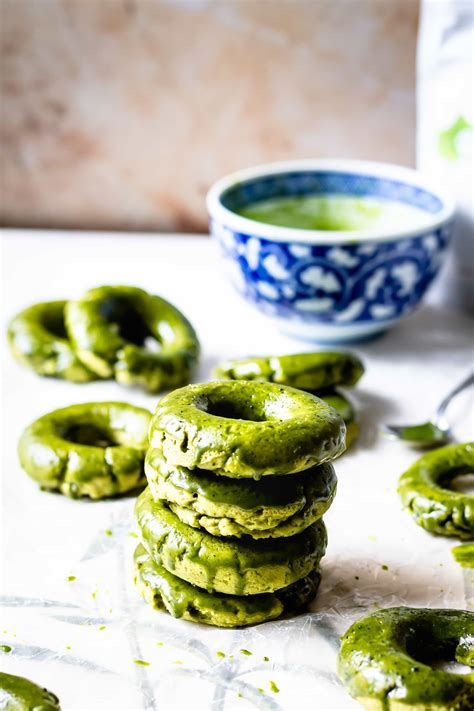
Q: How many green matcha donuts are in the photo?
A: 12